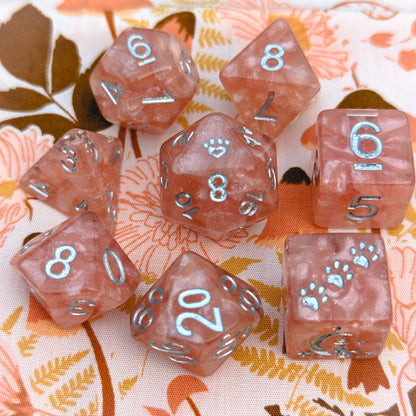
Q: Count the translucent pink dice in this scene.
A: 8